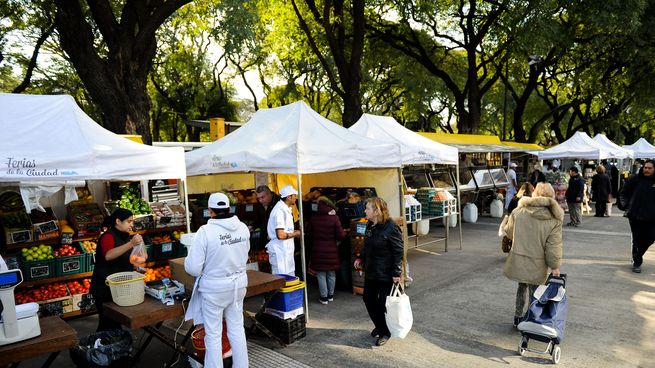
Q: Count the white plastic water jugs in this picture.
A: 4